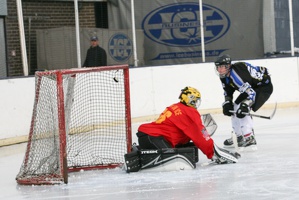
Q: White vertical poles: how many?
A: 5